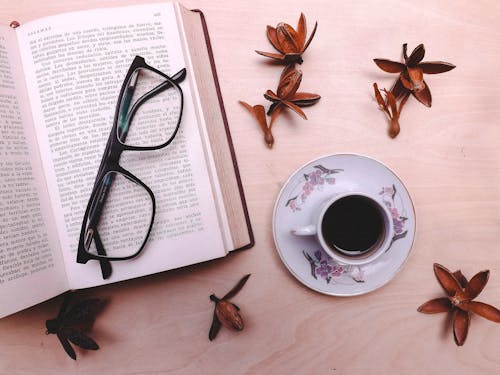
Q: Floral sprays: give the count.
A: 3